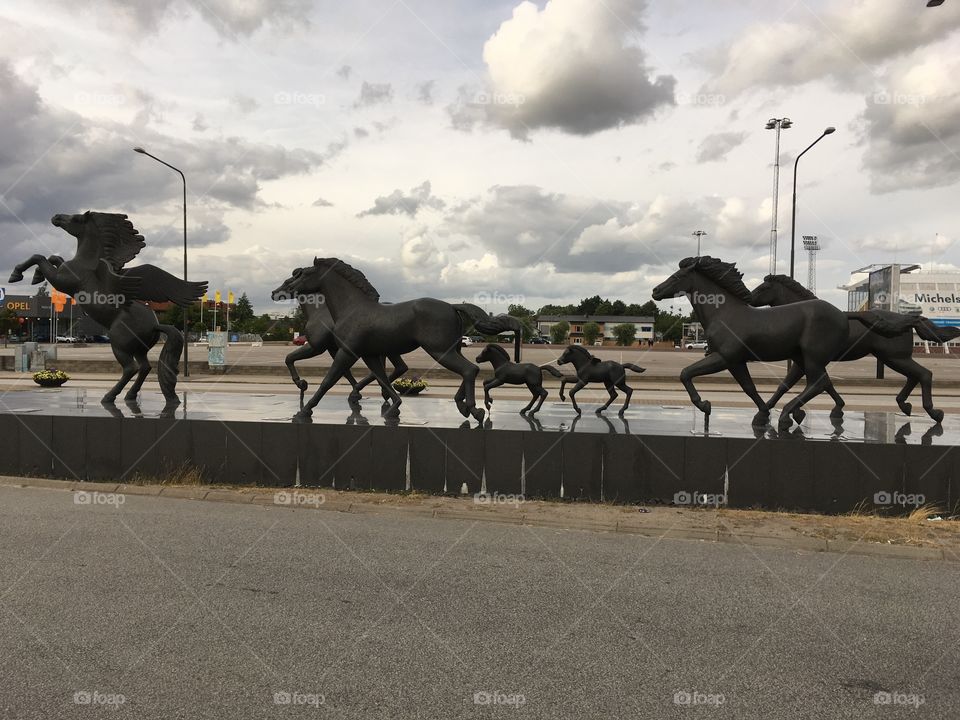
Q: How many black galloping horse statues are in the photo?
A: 6